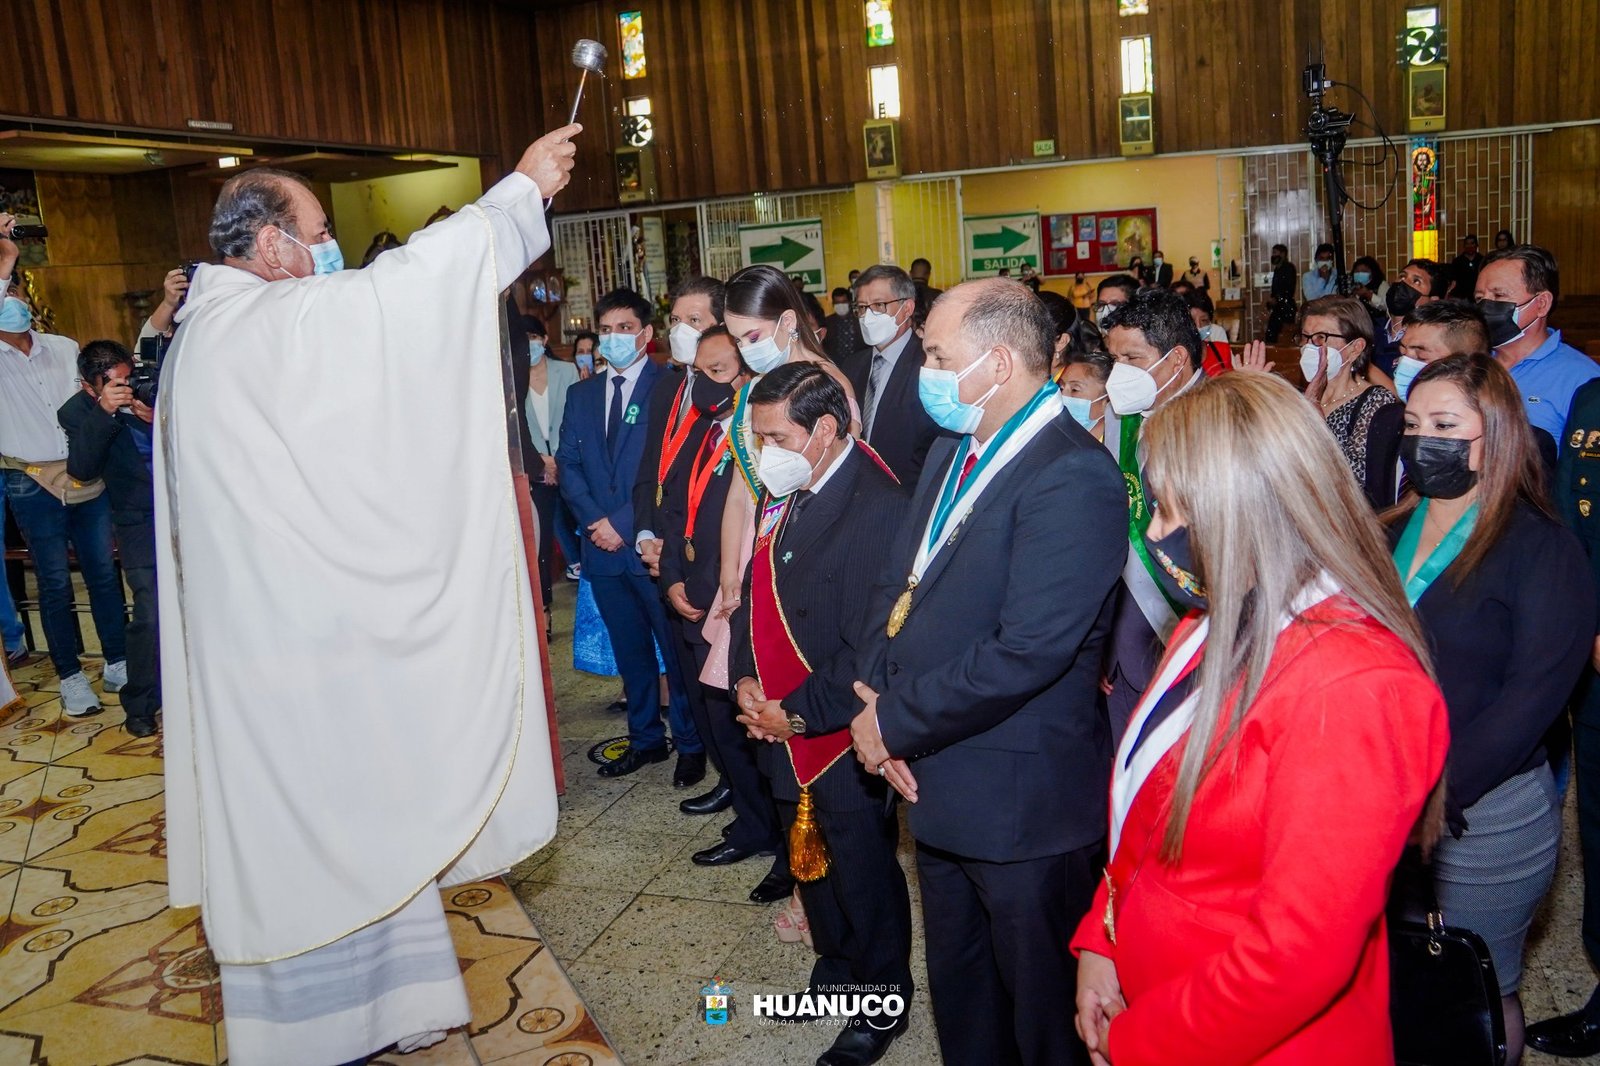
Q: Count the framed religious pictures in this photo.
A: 4